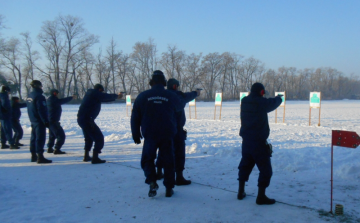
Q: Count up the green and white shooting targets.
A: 6